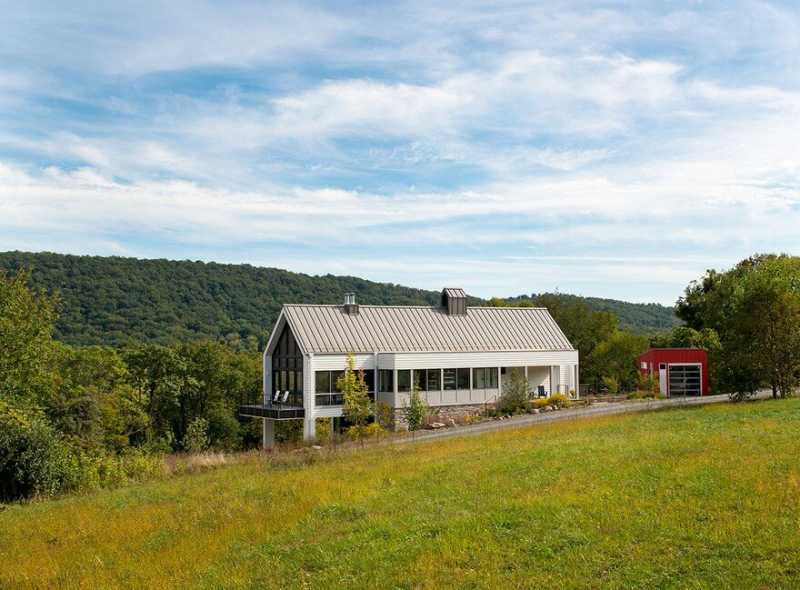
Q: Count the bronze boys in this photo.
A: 0